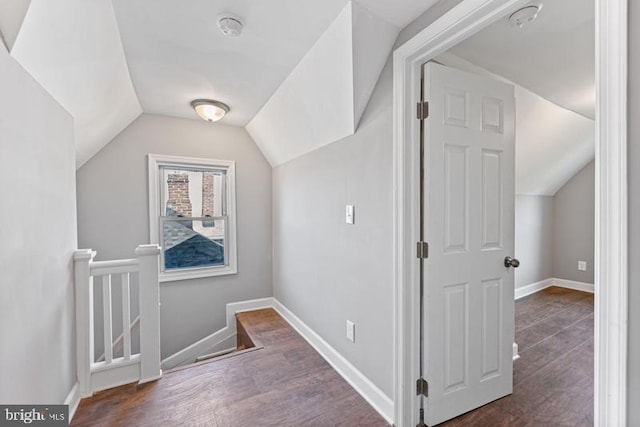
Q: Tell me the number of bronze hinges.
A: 3